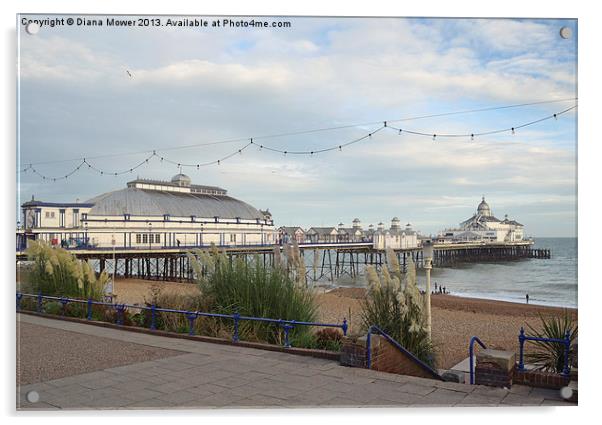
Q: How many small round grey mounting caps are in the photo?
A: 4